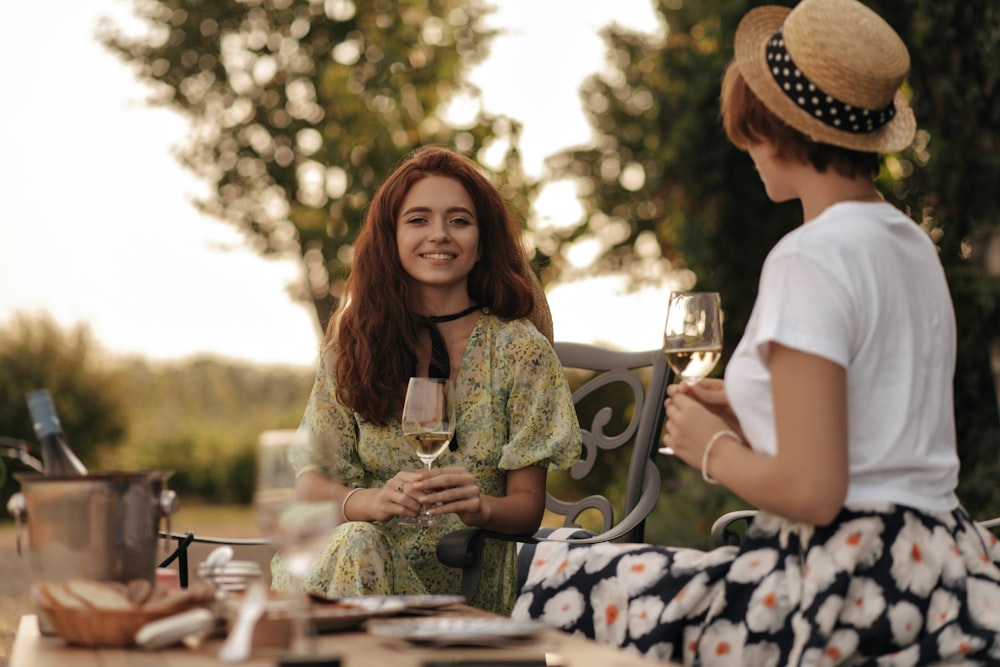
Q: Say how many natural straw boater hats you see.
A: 1